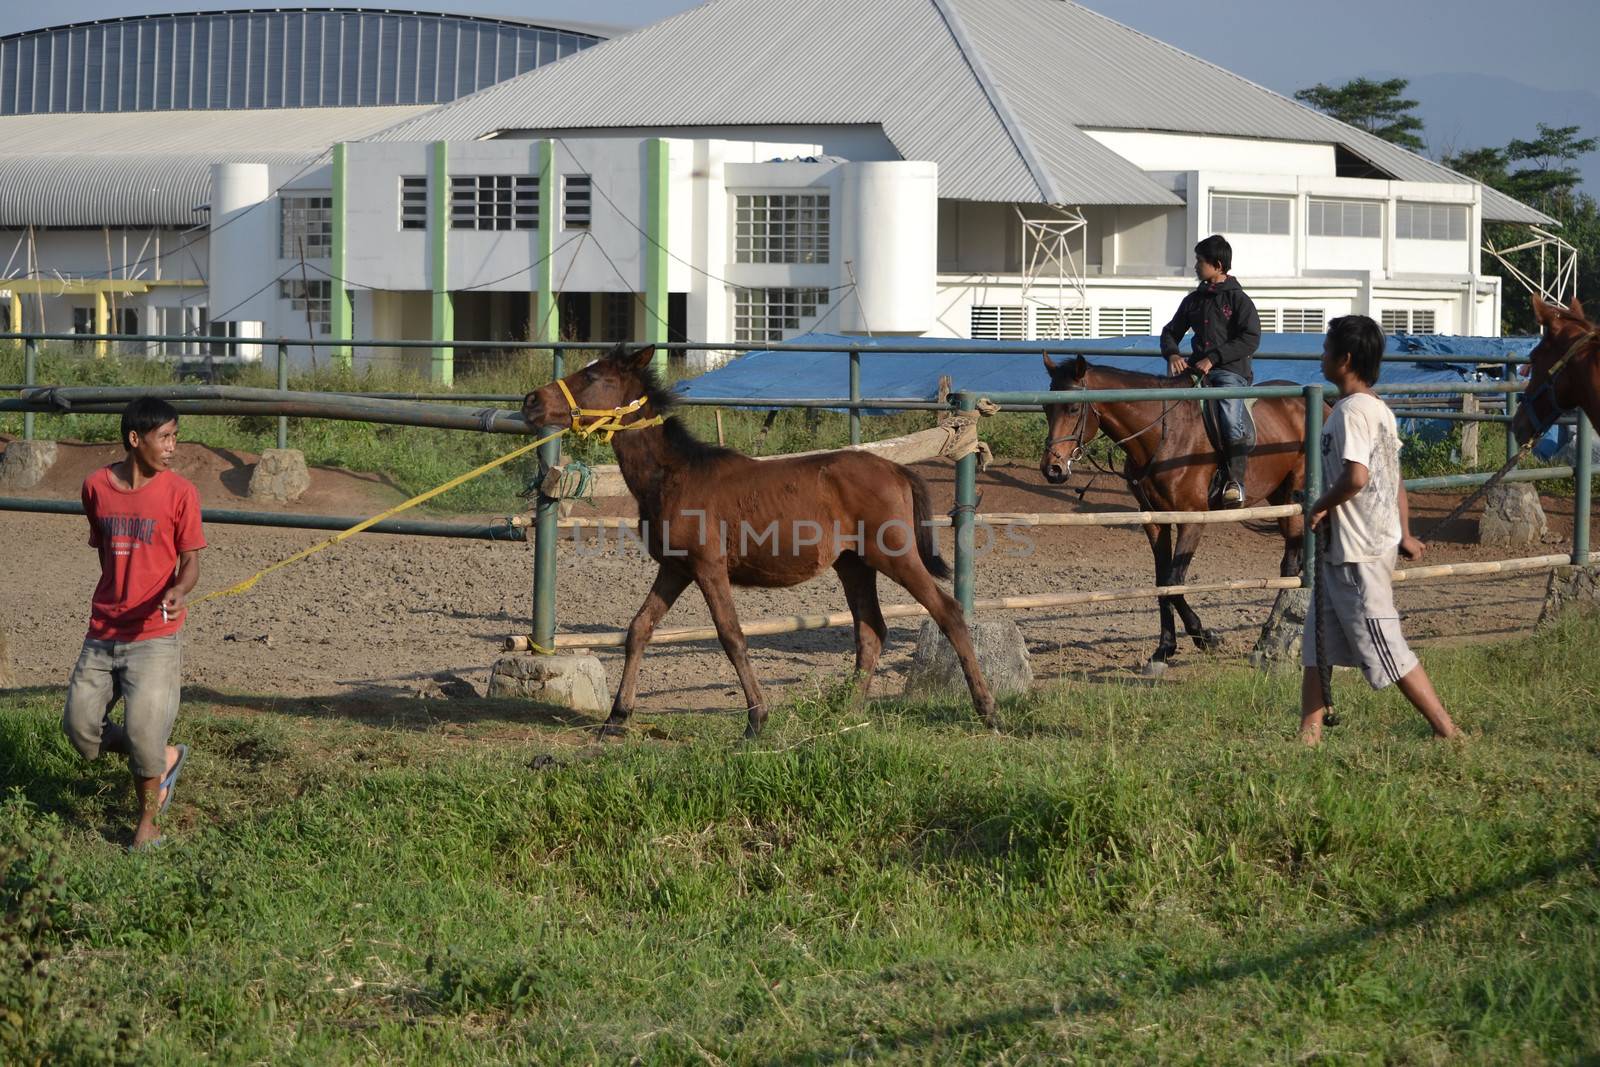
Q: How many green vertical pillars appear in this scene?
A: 4